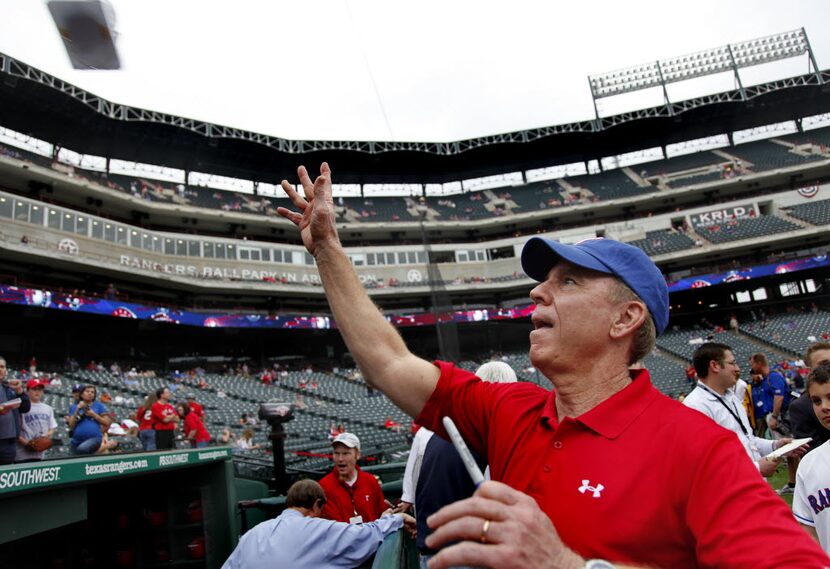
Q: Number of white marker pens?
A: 1